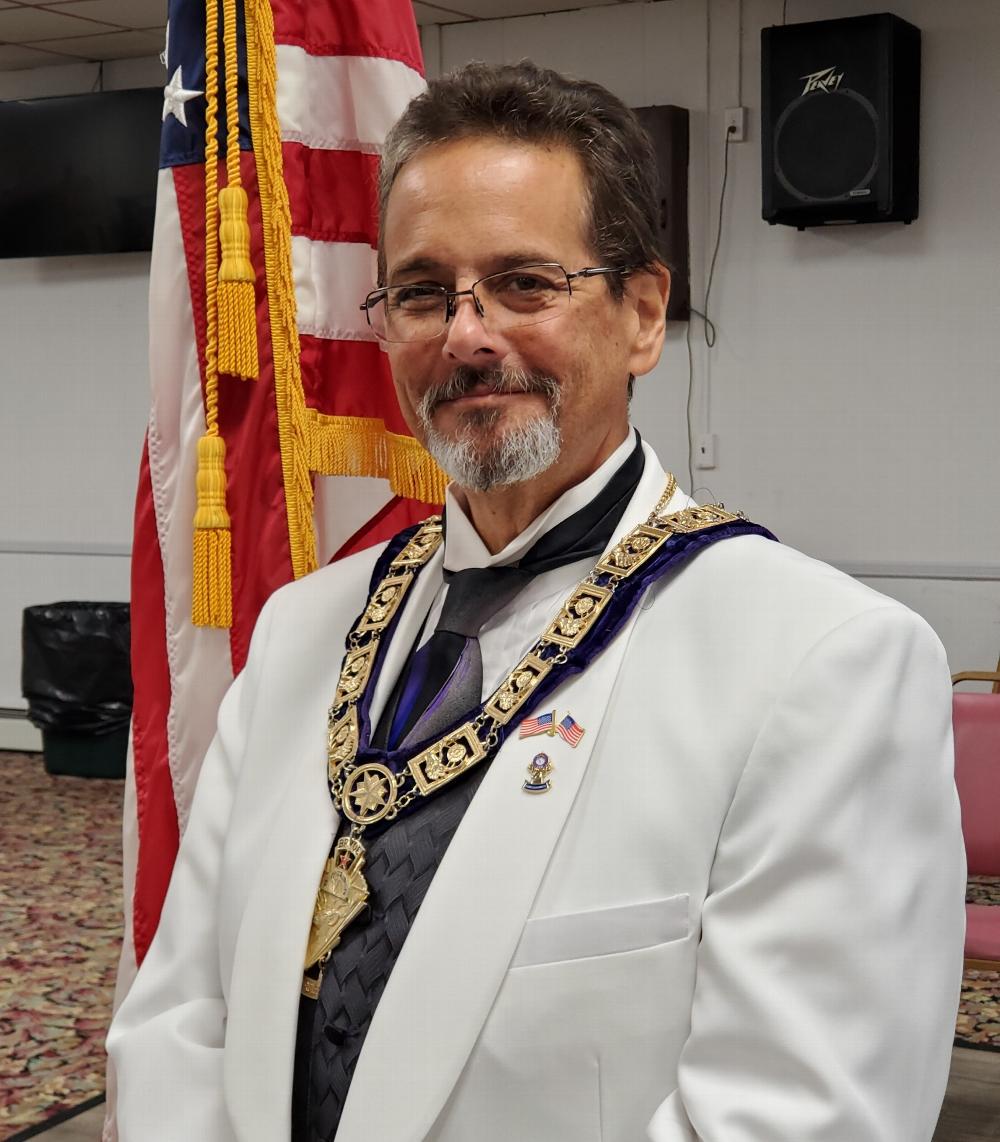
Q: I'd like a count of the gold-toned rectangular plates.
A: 9